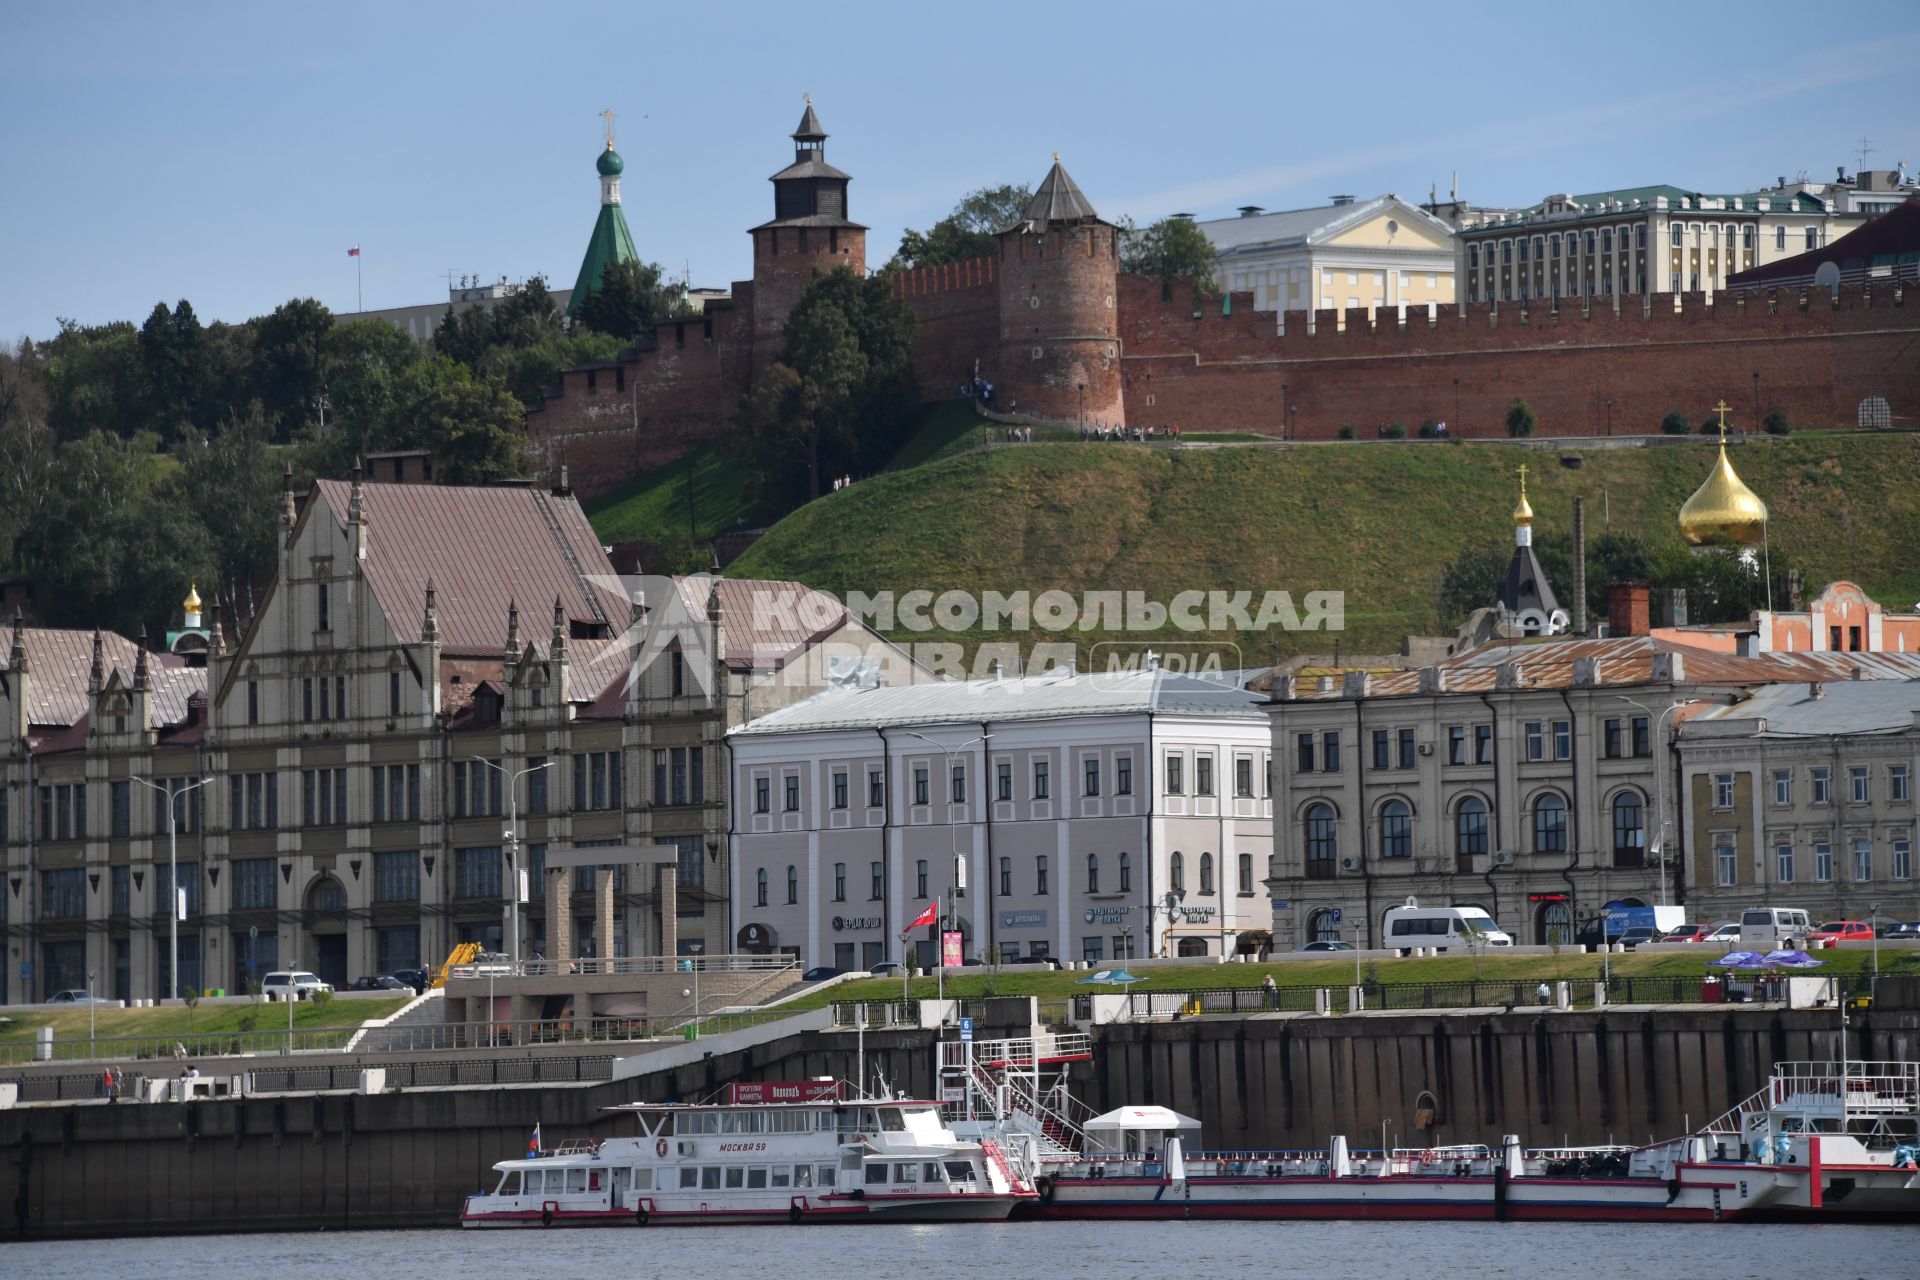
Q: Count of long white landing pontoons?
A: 1